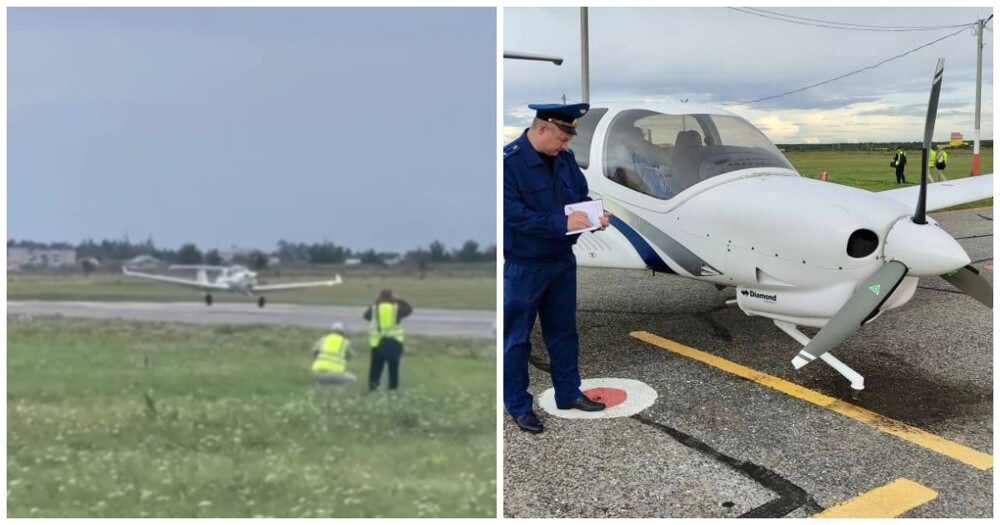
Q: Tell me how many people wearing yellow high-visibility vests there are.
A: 5